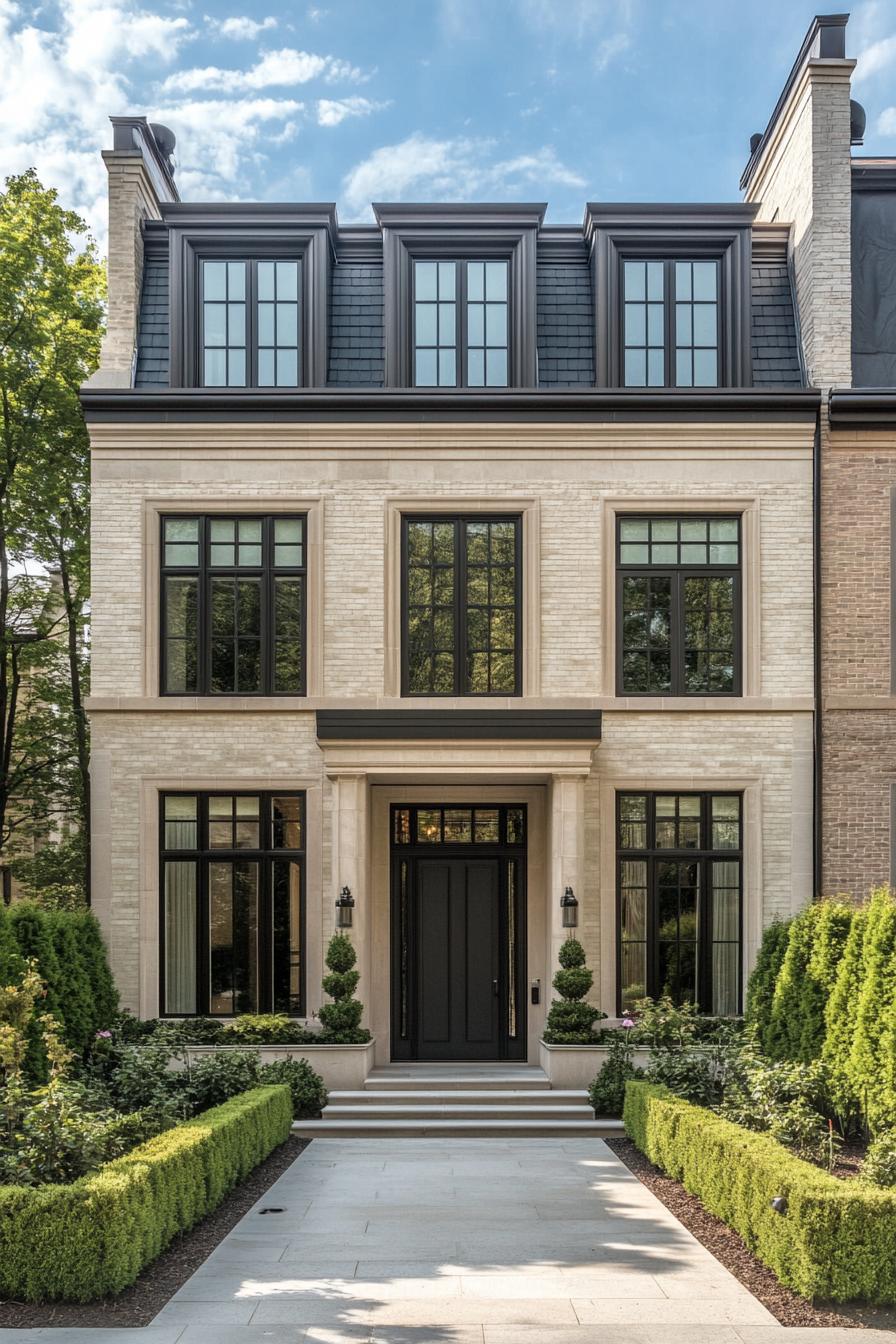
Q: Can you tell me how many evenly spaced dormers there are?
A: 3